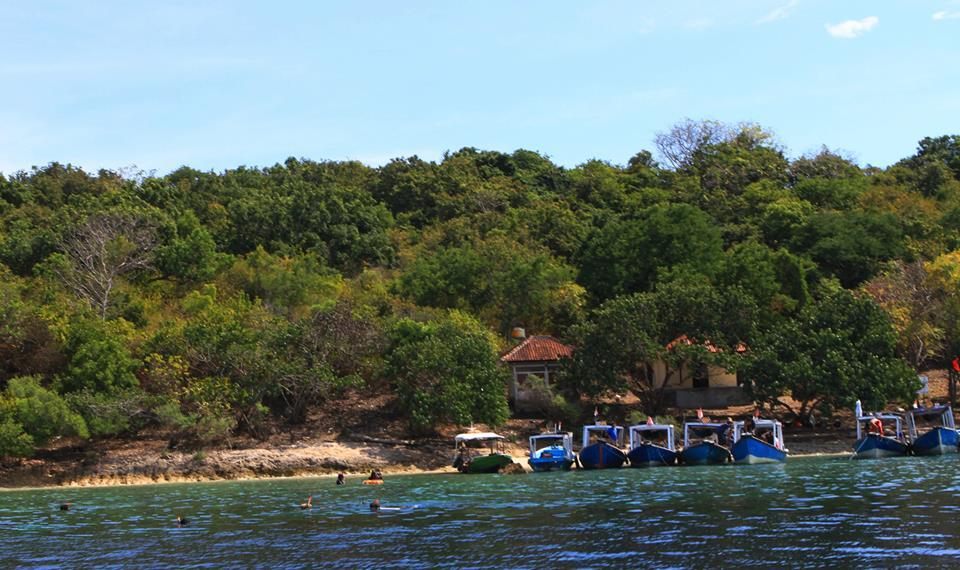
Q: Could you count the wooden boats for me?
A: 8